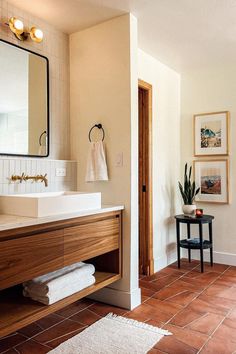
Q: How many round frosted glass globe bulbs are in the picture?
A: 2